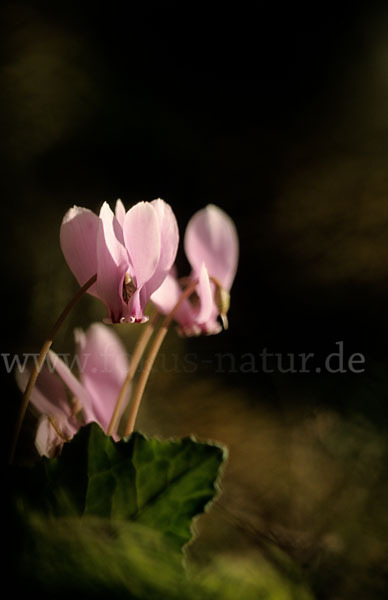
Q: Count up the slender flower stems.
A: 3